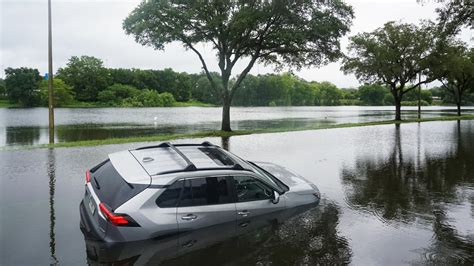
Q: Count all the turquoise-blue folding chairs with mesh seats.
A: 0